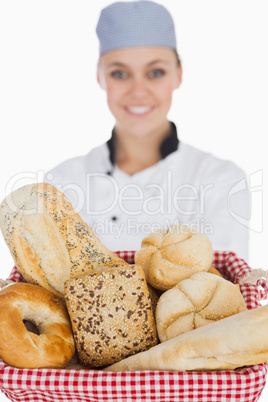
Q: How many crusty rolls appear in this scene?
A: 2